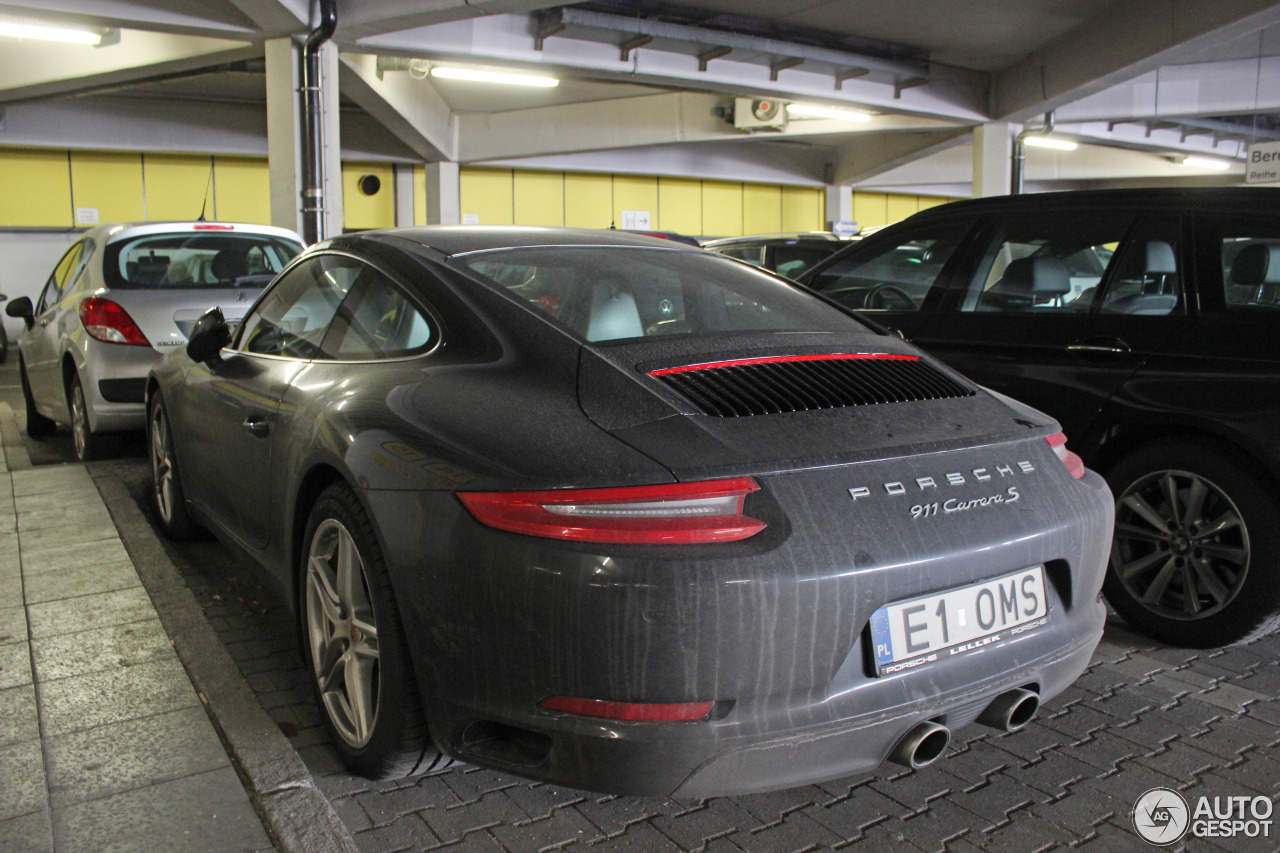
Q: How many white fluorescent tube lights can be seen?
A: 5